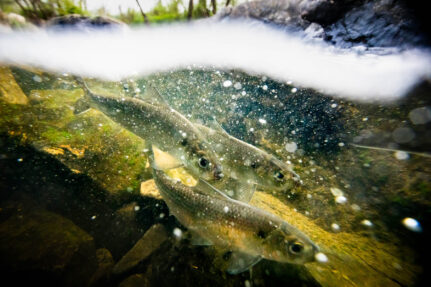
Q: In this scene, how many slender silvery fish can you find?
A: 3